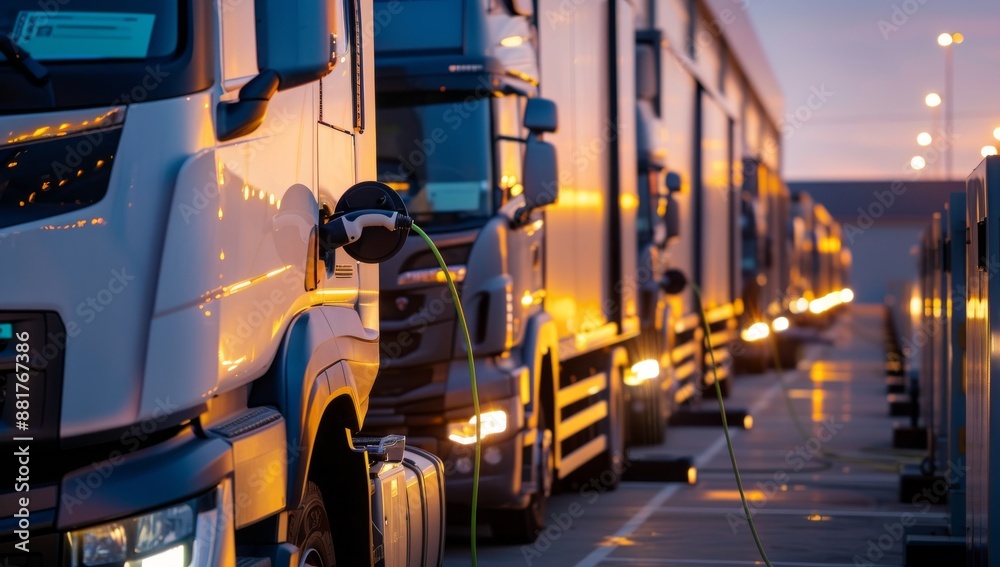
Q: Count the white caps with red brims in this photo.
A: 0